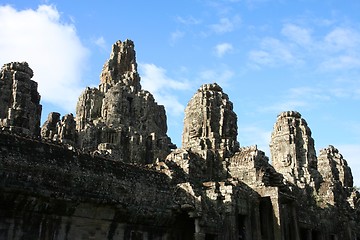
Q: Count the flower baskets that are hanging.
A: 0